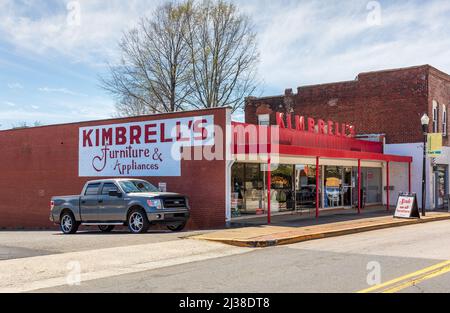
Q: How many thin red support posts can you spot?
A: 5